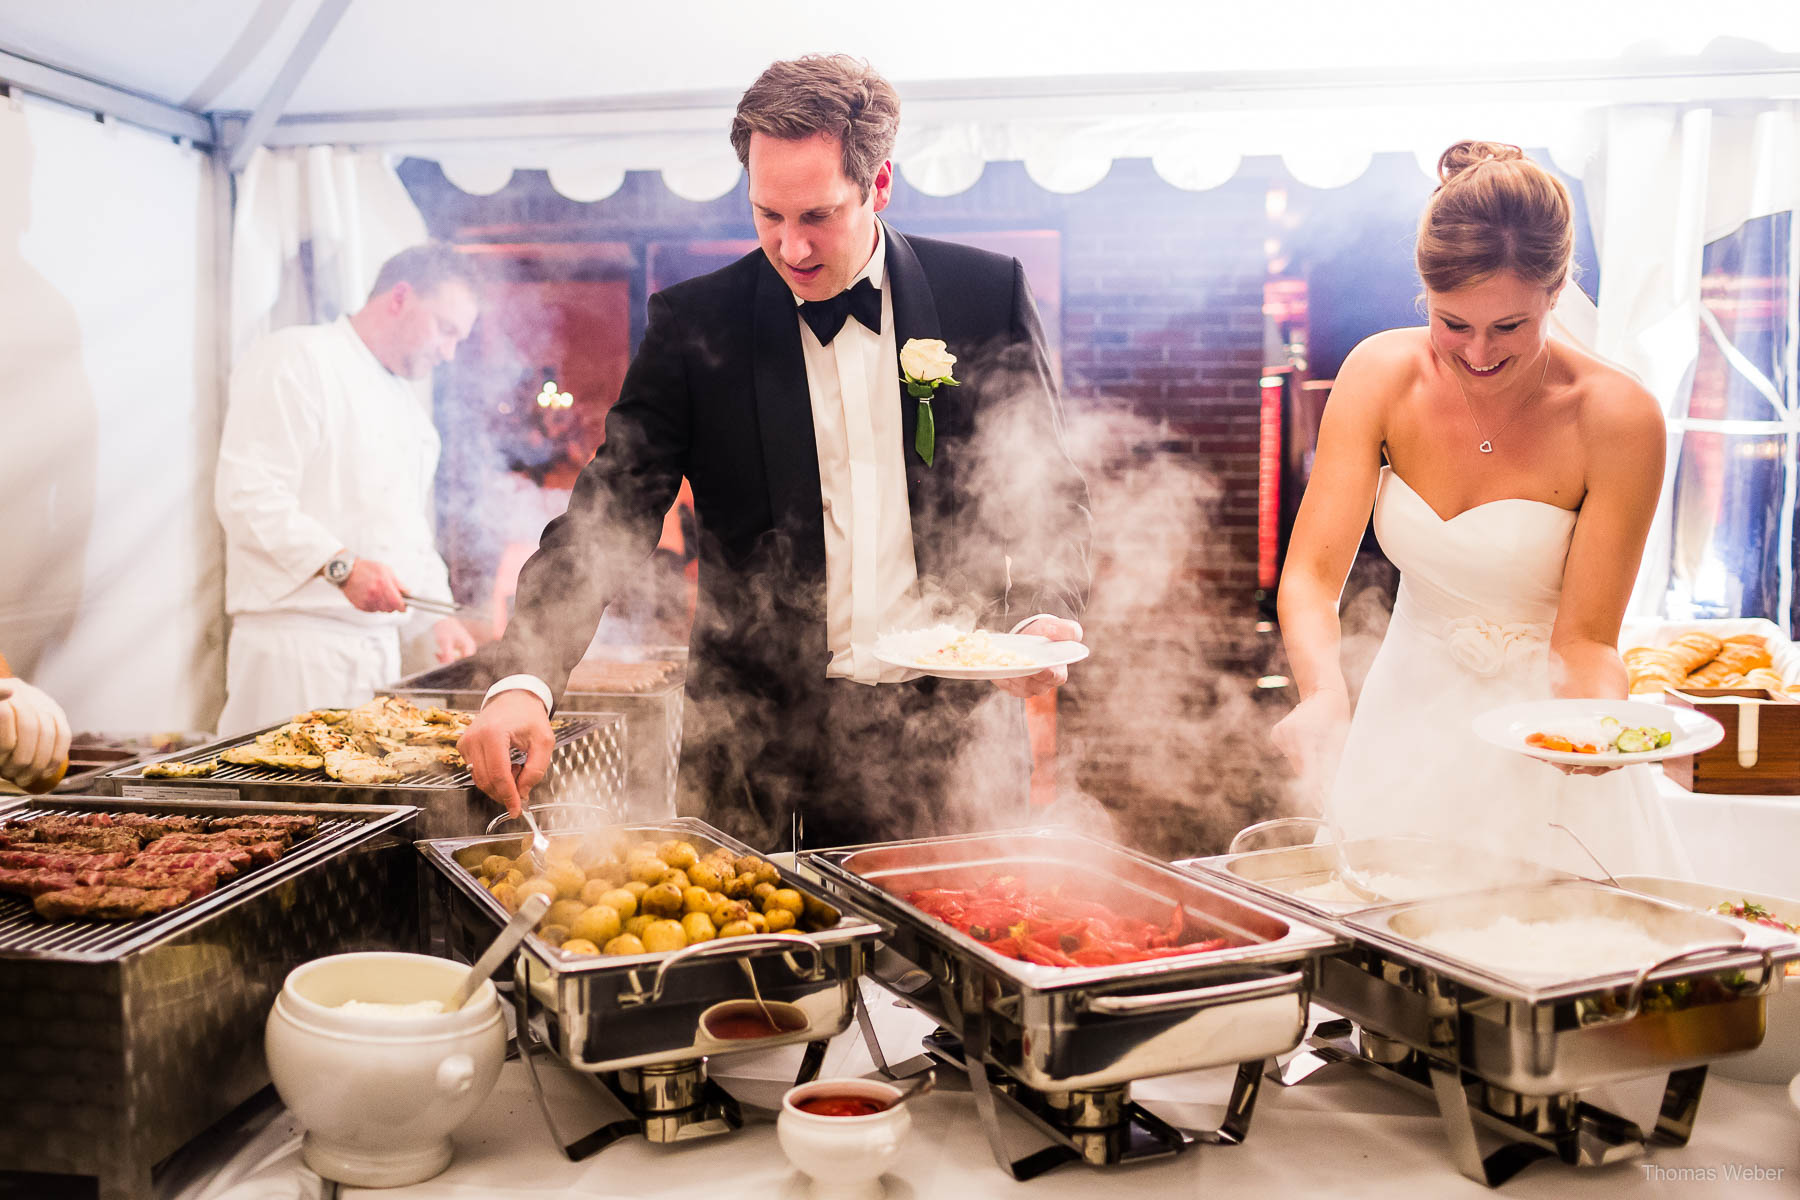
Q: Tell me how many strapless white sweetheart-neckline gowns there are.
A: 1